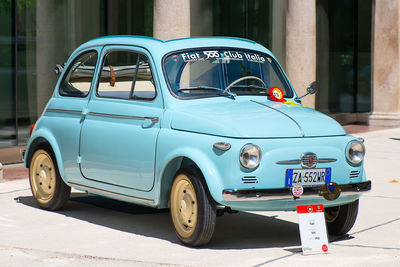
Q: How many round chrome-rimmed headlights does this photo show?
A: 2